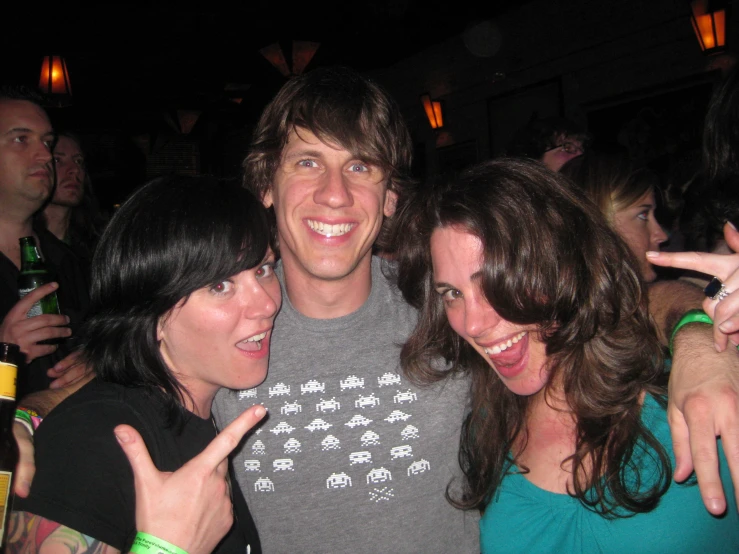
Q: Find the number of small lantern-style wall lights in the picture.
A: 3